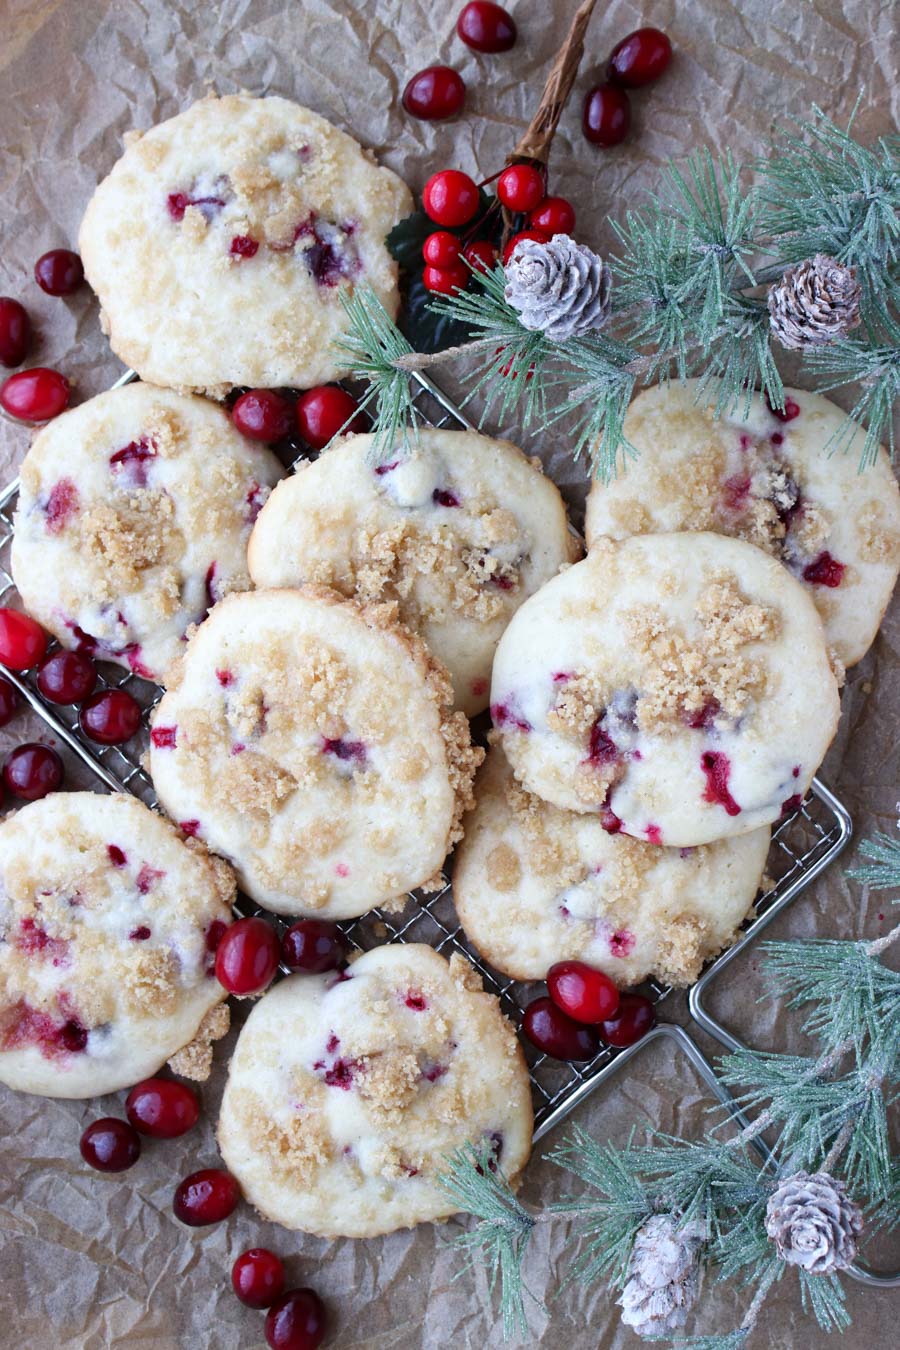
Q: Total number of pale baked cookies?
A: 9